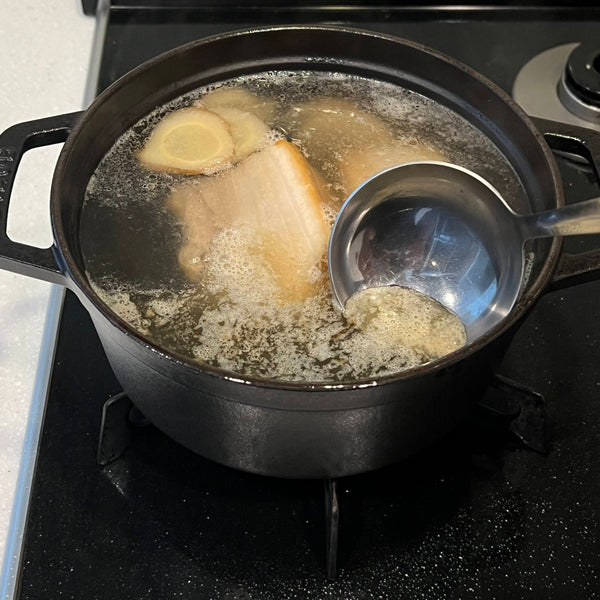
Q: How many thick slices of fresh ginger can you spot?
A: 3